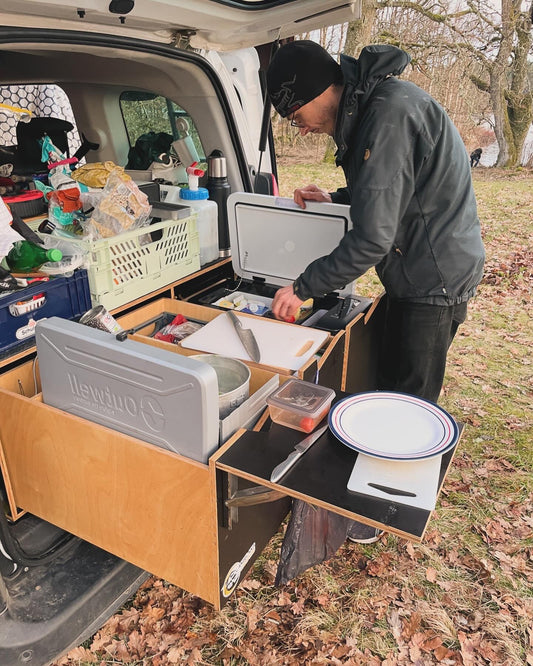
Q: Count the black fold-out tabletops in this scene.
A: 1